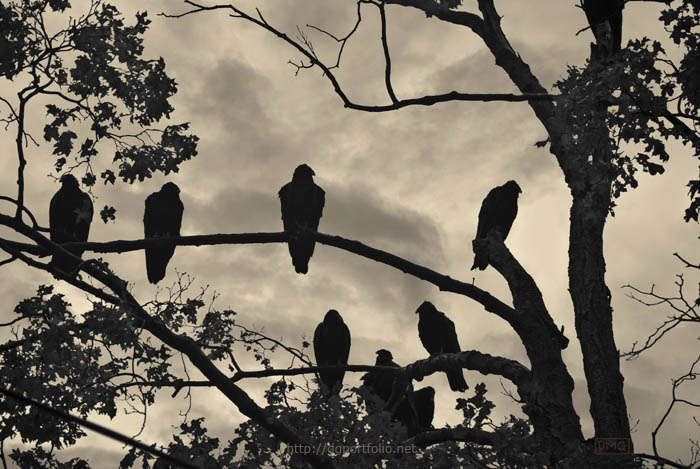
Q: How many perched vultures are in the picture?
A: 8